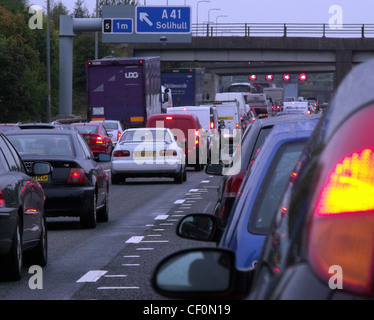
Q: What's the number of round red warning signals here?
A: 4